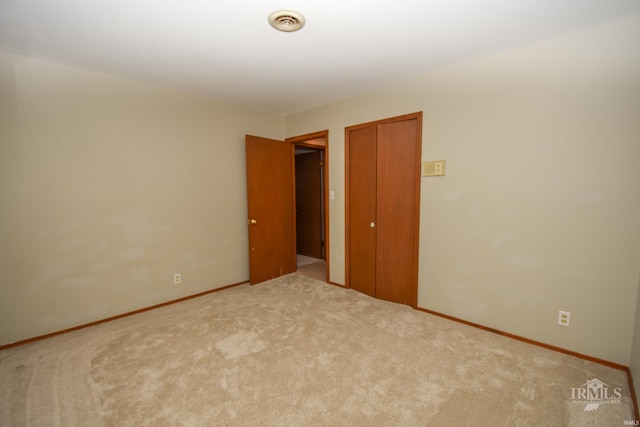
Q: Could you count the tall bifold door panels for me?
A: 2